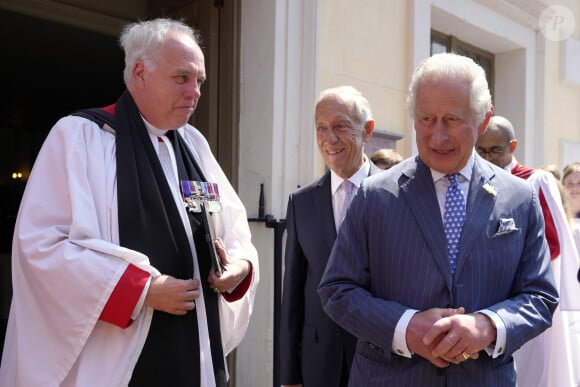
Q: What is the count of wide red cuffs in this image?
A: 2